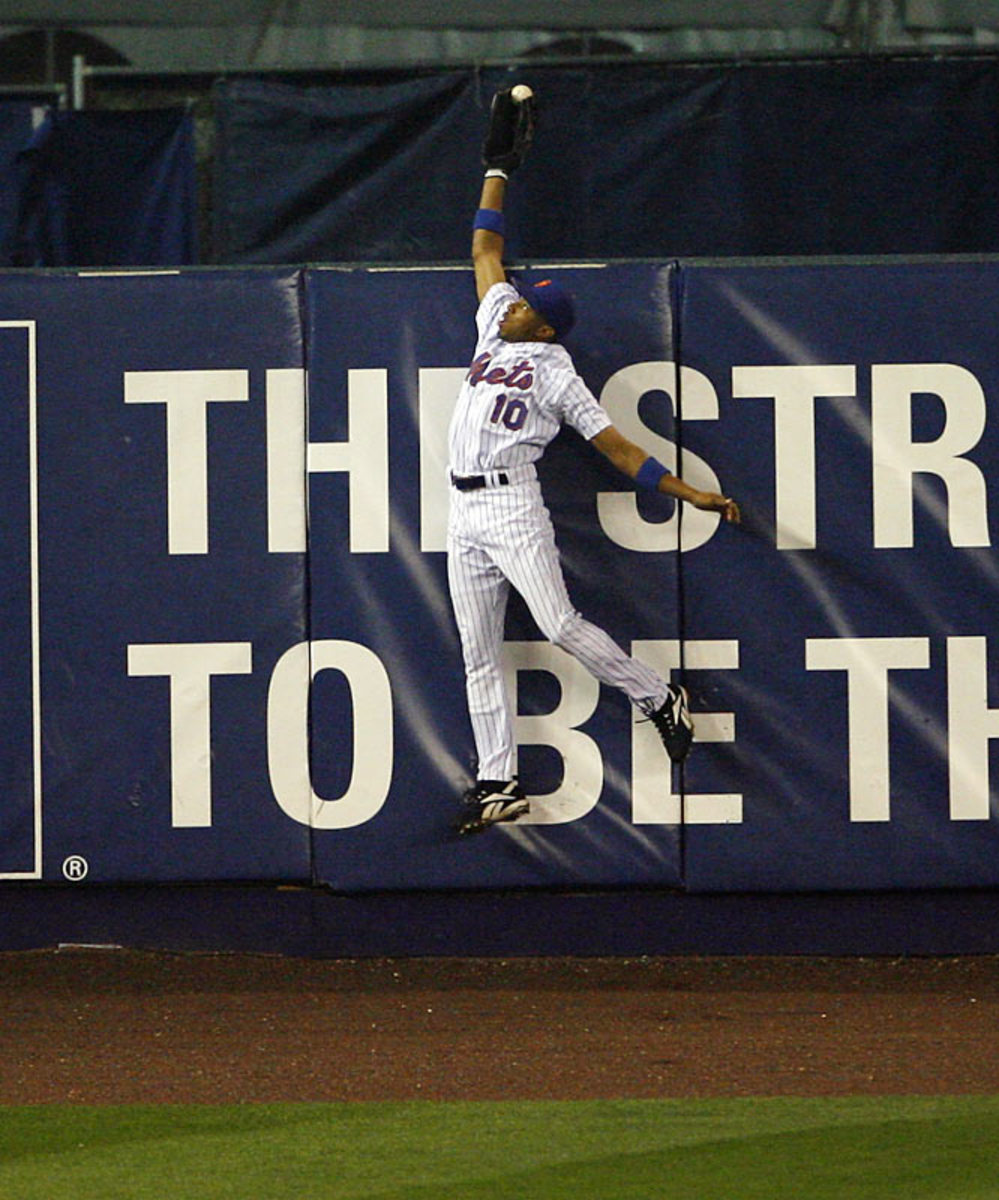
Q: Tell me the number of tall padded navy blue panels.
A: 3